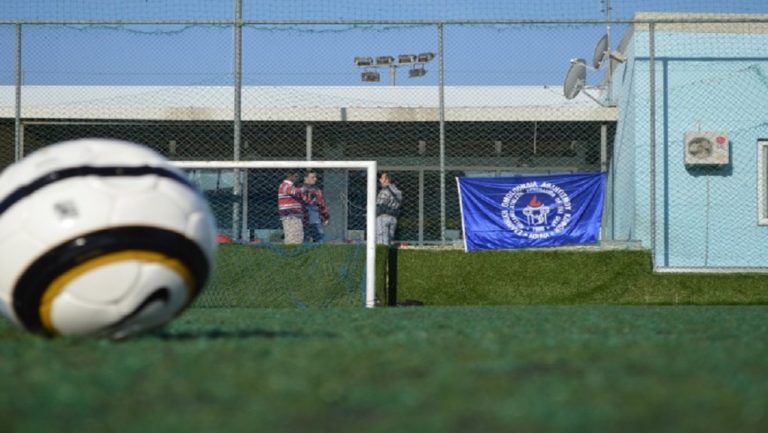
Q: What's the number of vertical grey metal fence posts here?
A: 4